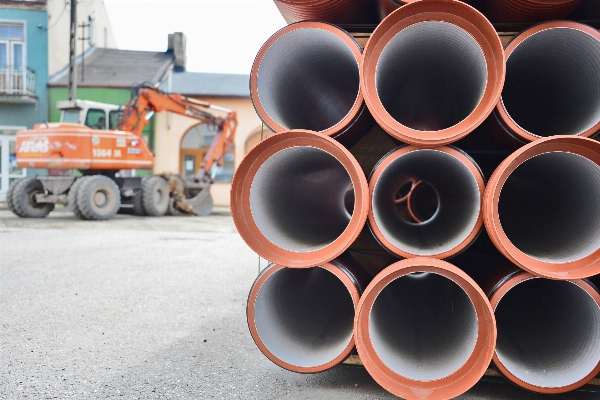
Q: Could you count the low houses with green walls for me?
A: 1